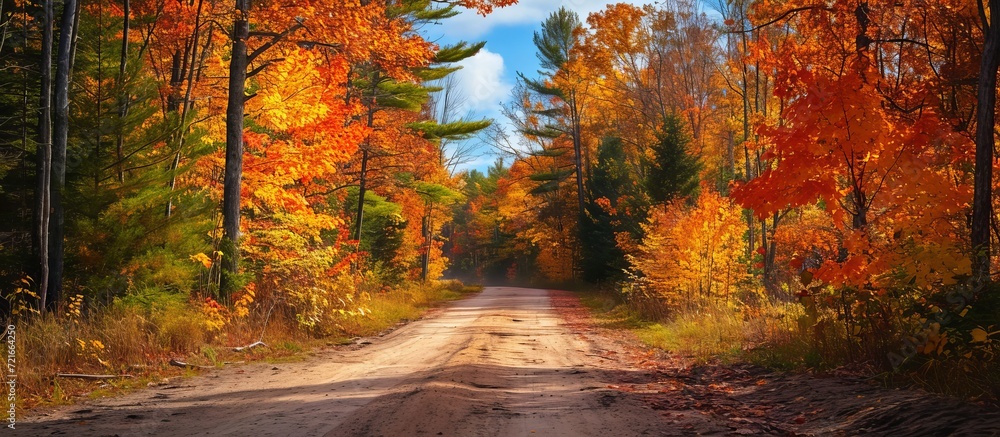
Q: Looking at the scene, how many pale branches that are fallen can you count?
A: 3